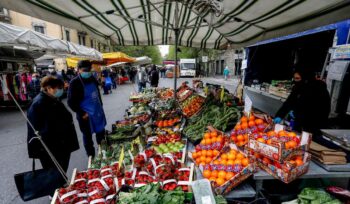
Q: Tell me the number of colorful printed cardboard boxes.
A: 5